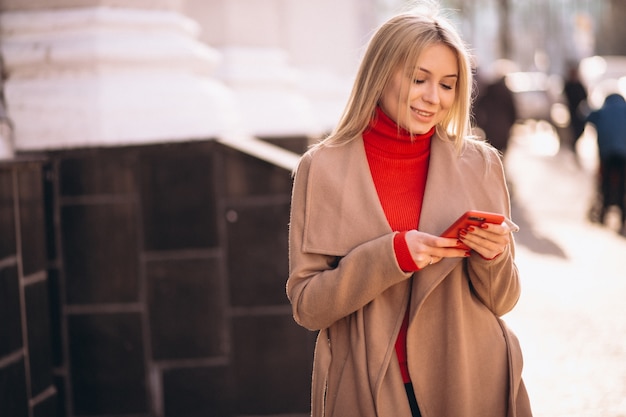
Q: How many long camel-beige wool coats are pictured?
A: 1